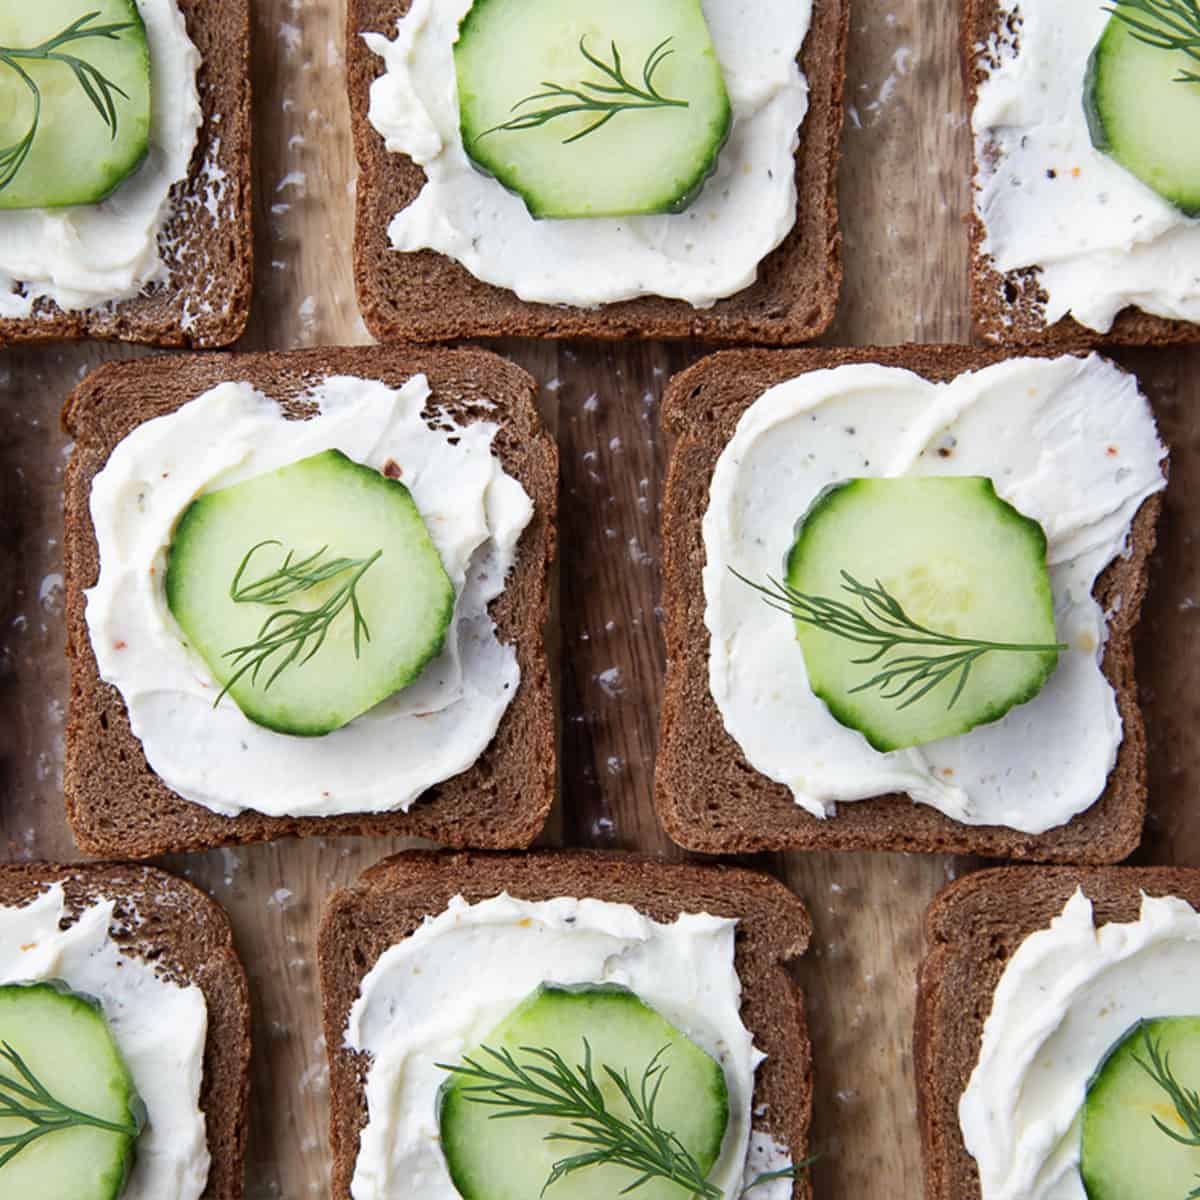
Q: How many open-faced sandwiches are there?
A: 8